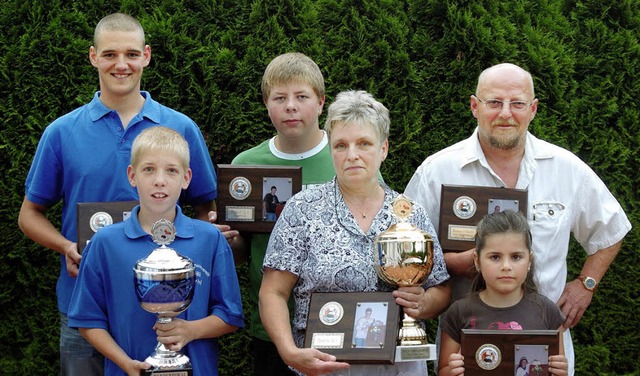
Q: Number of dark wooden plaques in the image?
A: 5